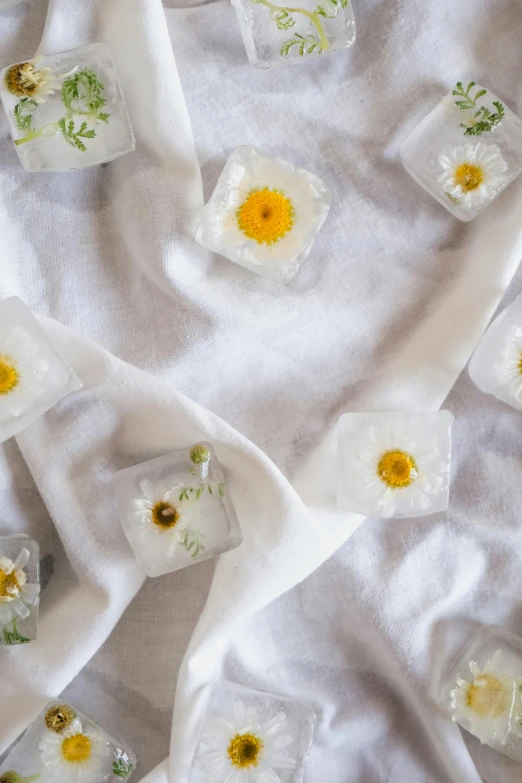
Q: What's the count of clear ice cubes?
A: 12